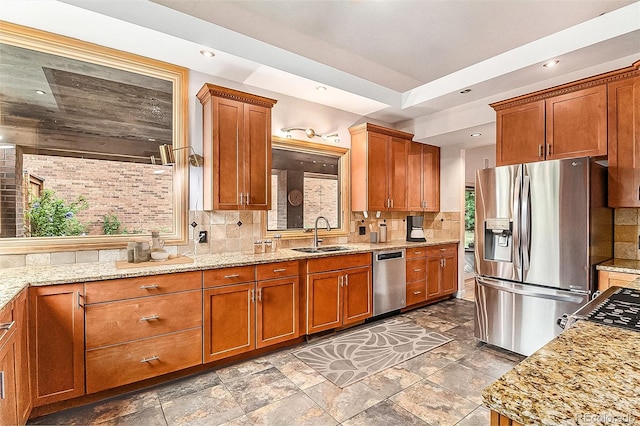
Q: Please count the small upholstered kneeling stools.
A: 0